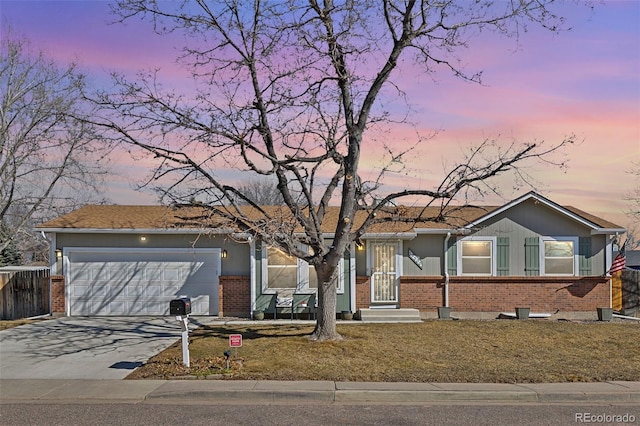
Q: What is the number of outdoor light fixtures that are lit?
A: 4